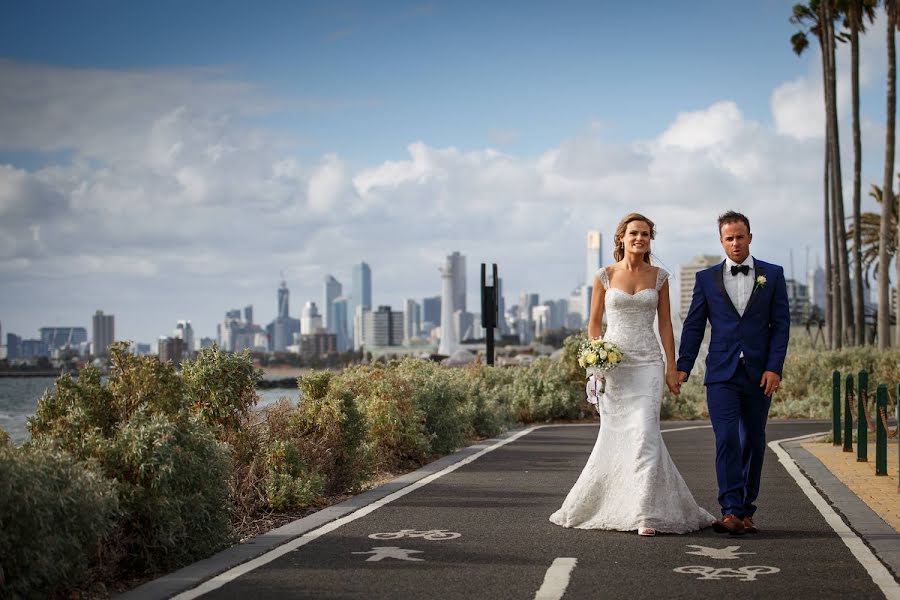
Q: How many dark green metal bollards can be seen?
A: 5